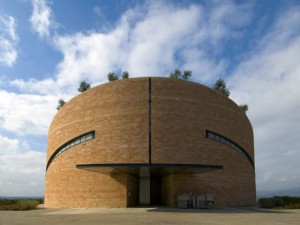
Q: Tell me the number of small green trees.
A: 8